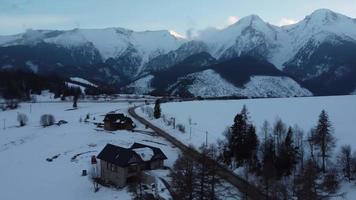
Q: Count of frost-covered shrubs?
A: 2